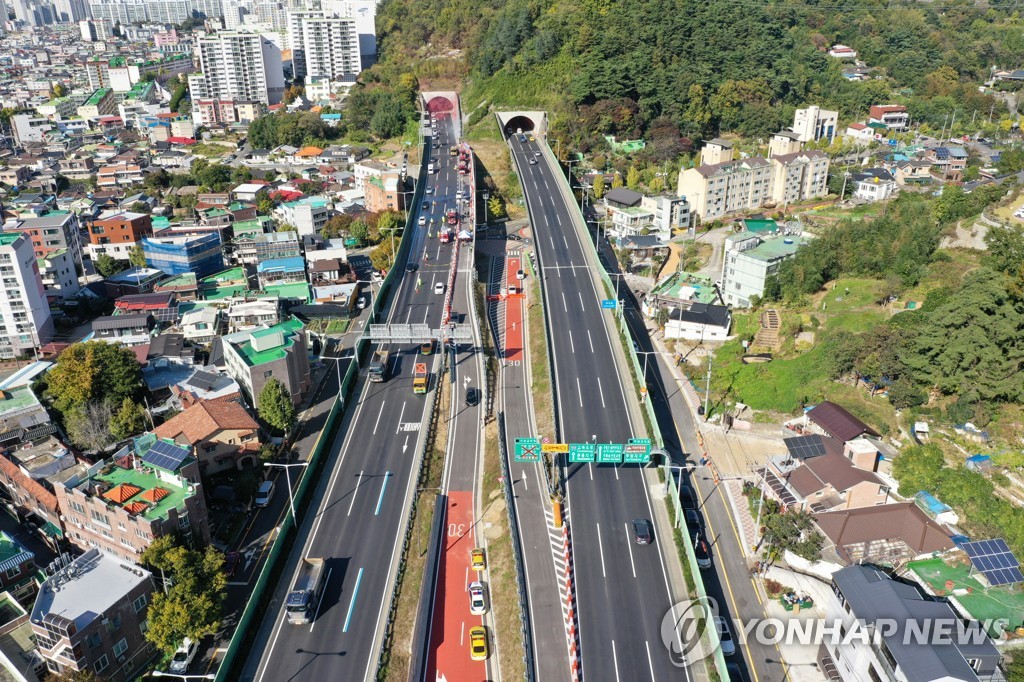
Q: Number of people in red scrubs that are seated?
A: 0